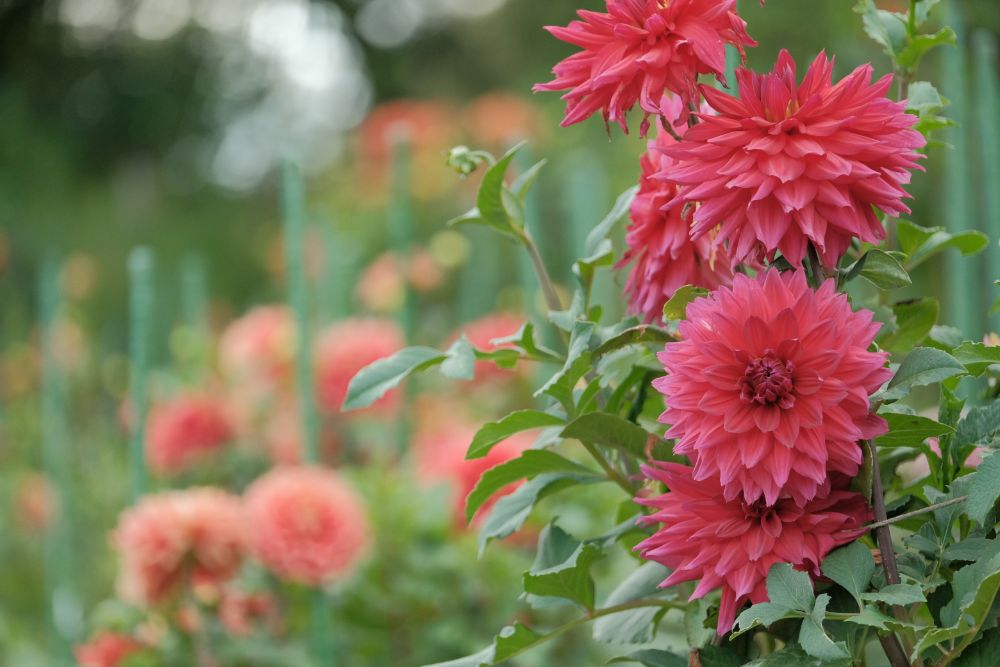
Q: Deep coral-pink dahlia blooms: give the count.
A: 5